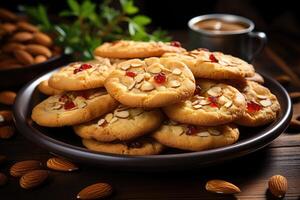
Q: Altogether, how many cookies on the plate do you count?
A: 12